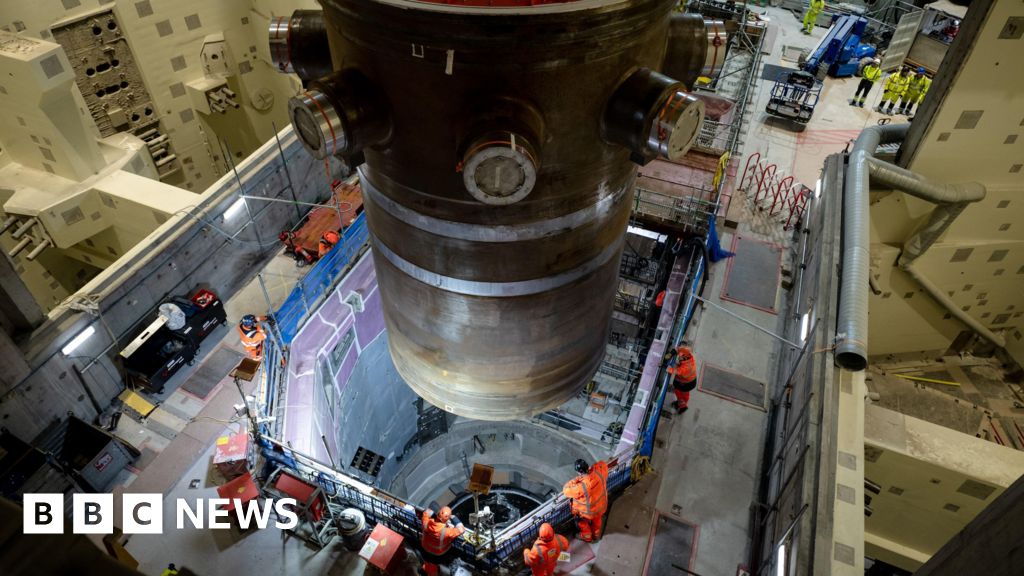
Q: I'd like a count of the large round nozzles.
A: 5